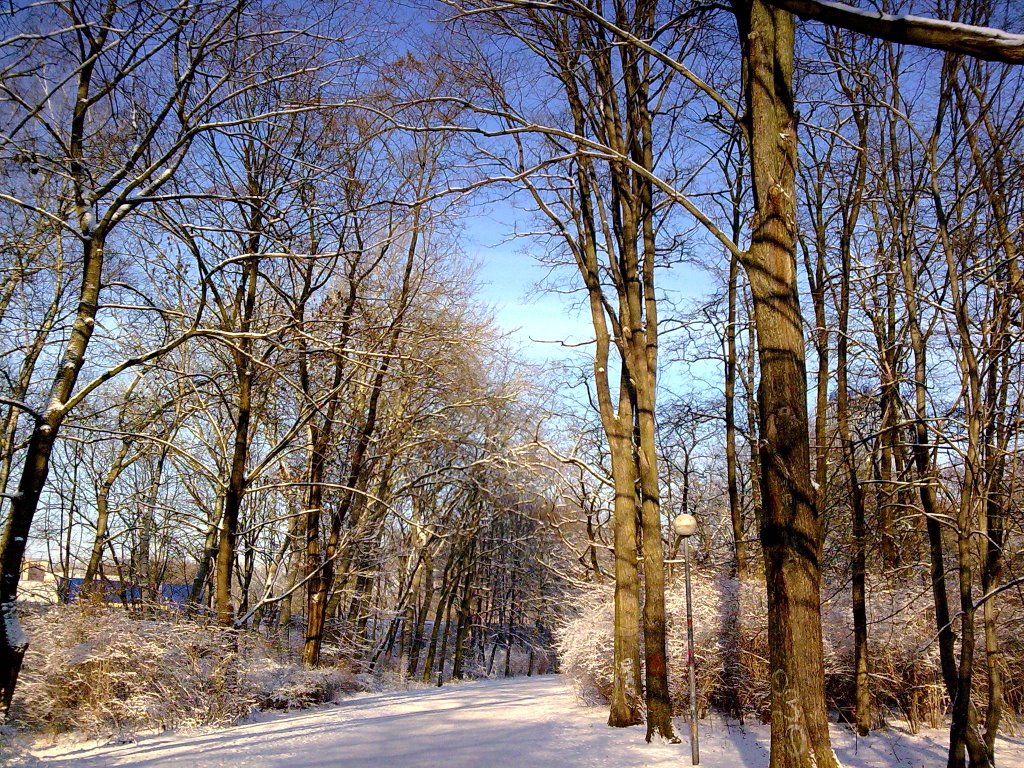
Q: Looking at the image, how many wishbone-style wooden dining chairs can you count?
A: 0